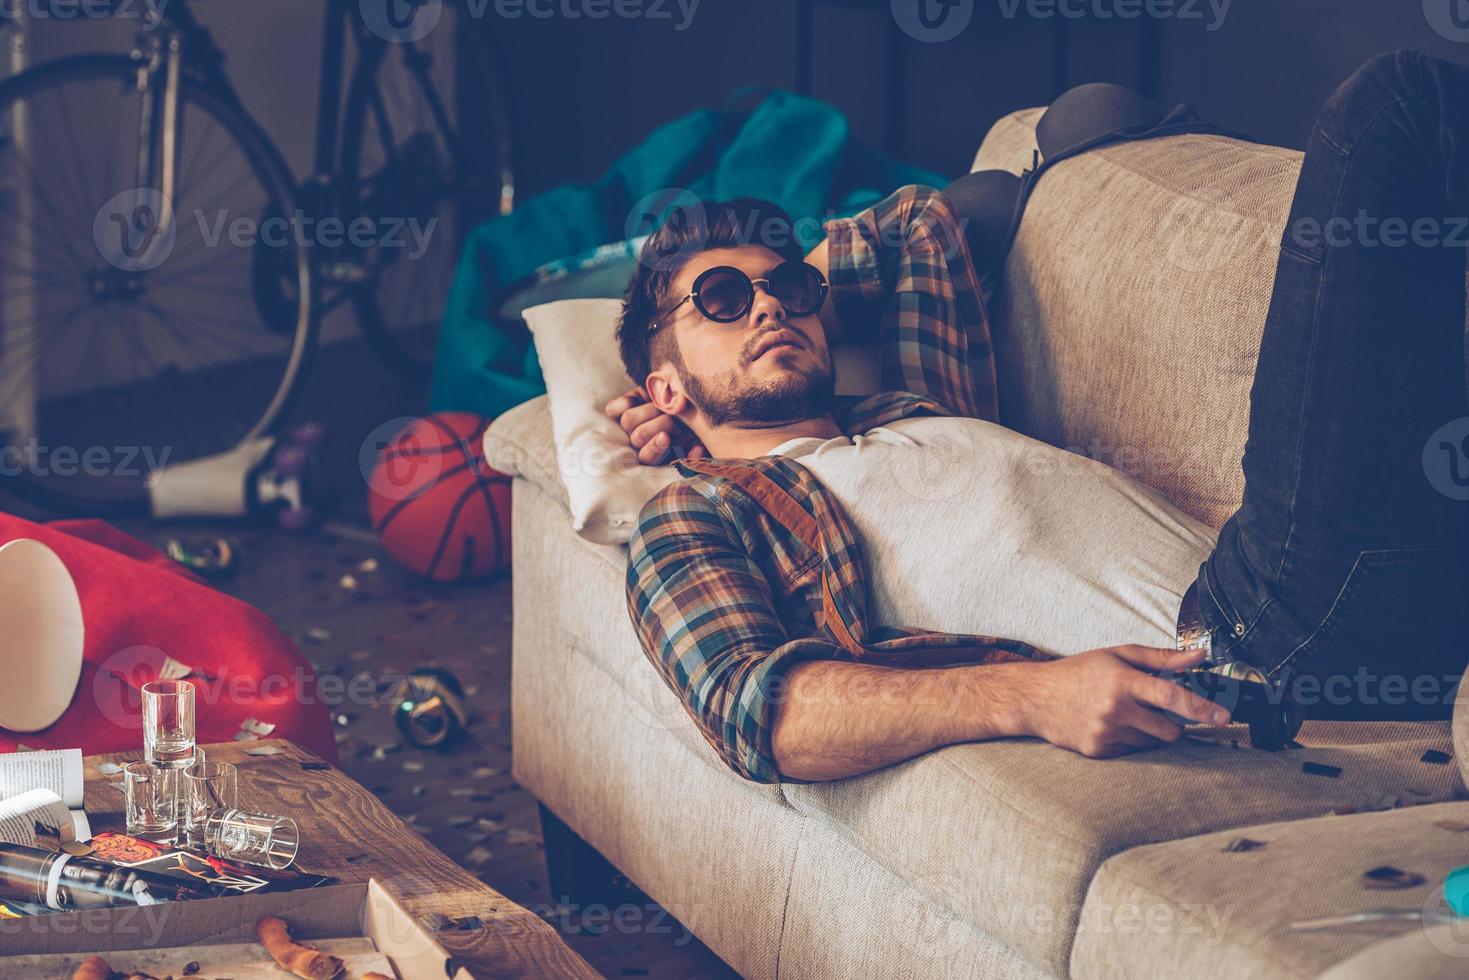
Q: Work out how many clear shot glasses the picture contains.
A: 5